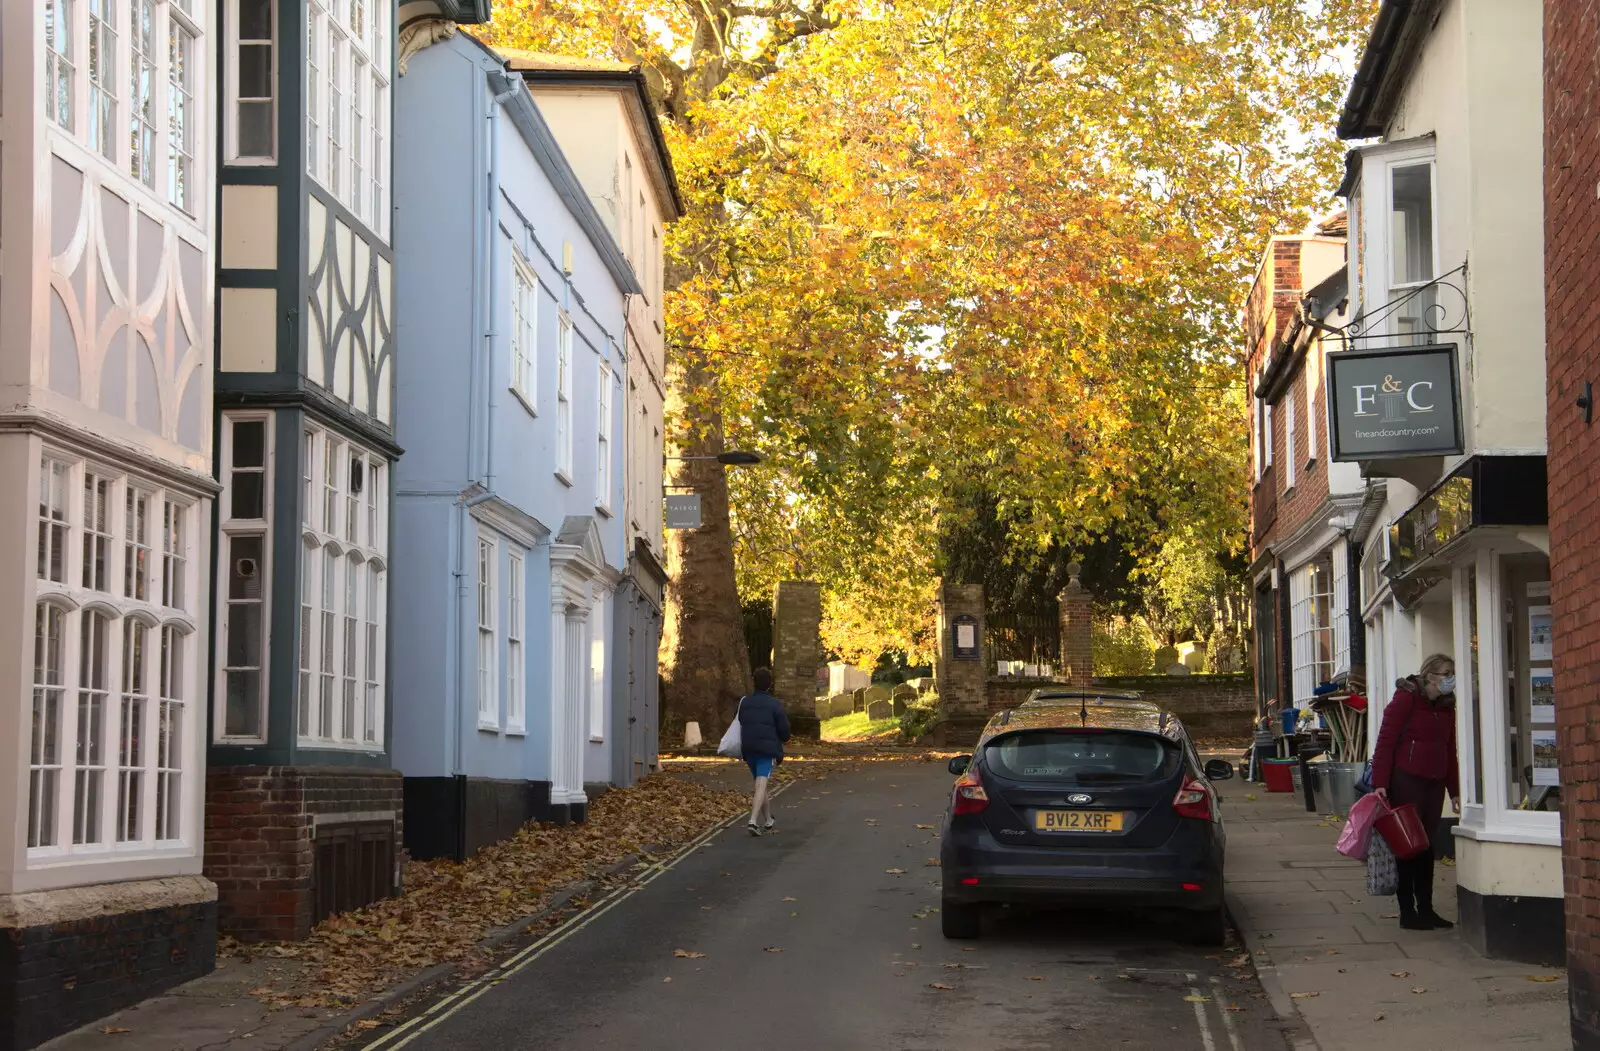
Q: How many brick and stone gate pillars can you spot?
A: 3